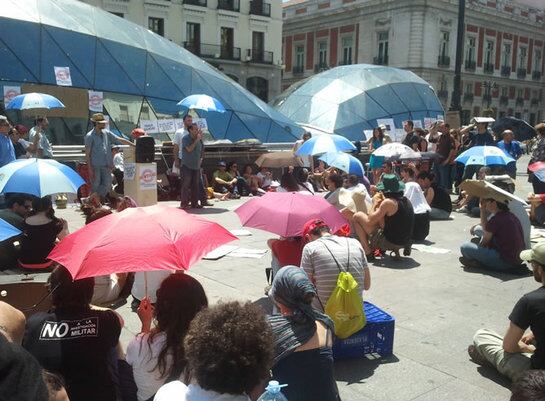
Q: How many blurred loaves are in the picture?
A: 0